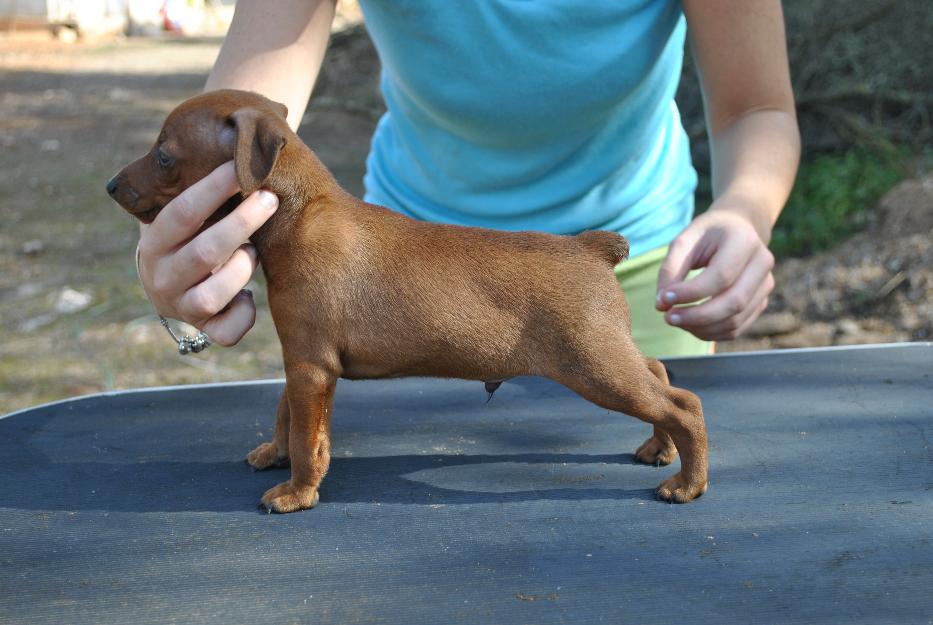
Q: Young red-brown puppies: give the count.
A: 1